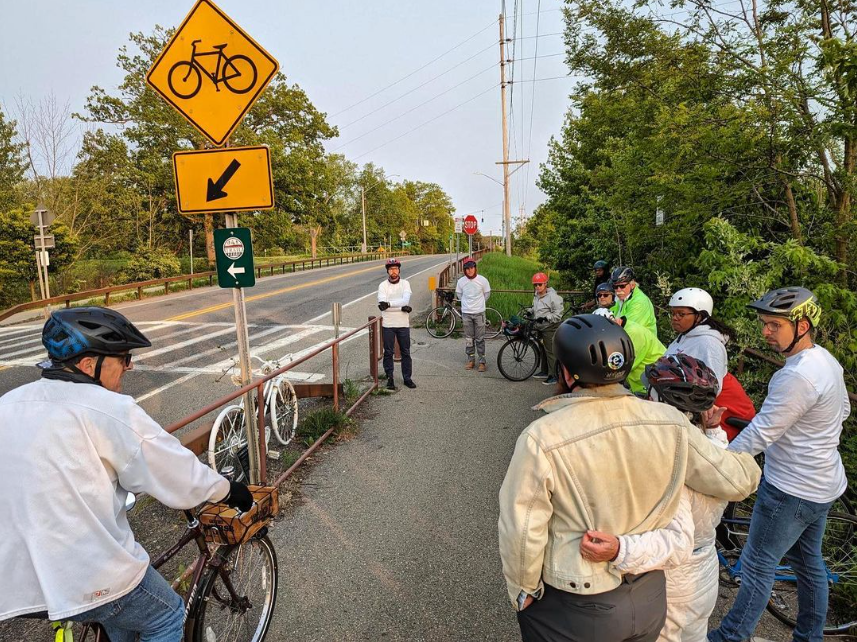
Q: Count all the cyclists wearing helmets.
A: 12